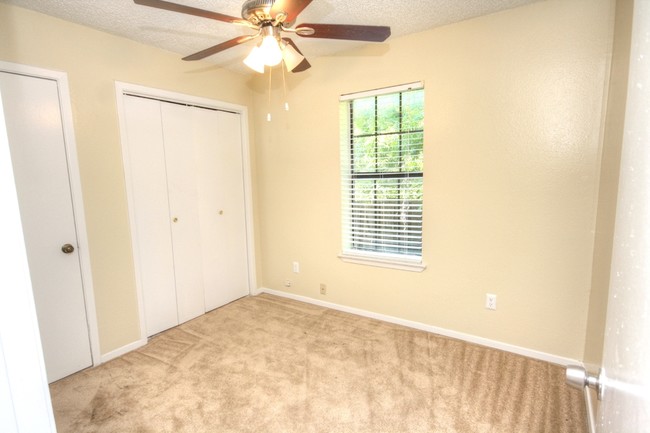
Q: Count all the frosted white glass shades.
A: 3